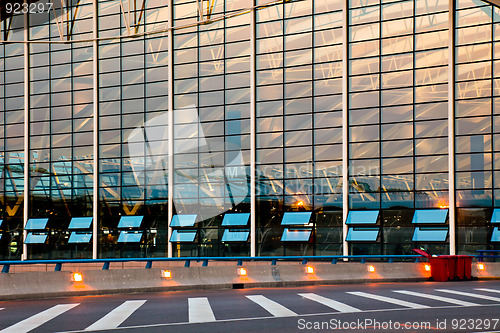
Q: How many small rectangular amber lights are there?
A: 7